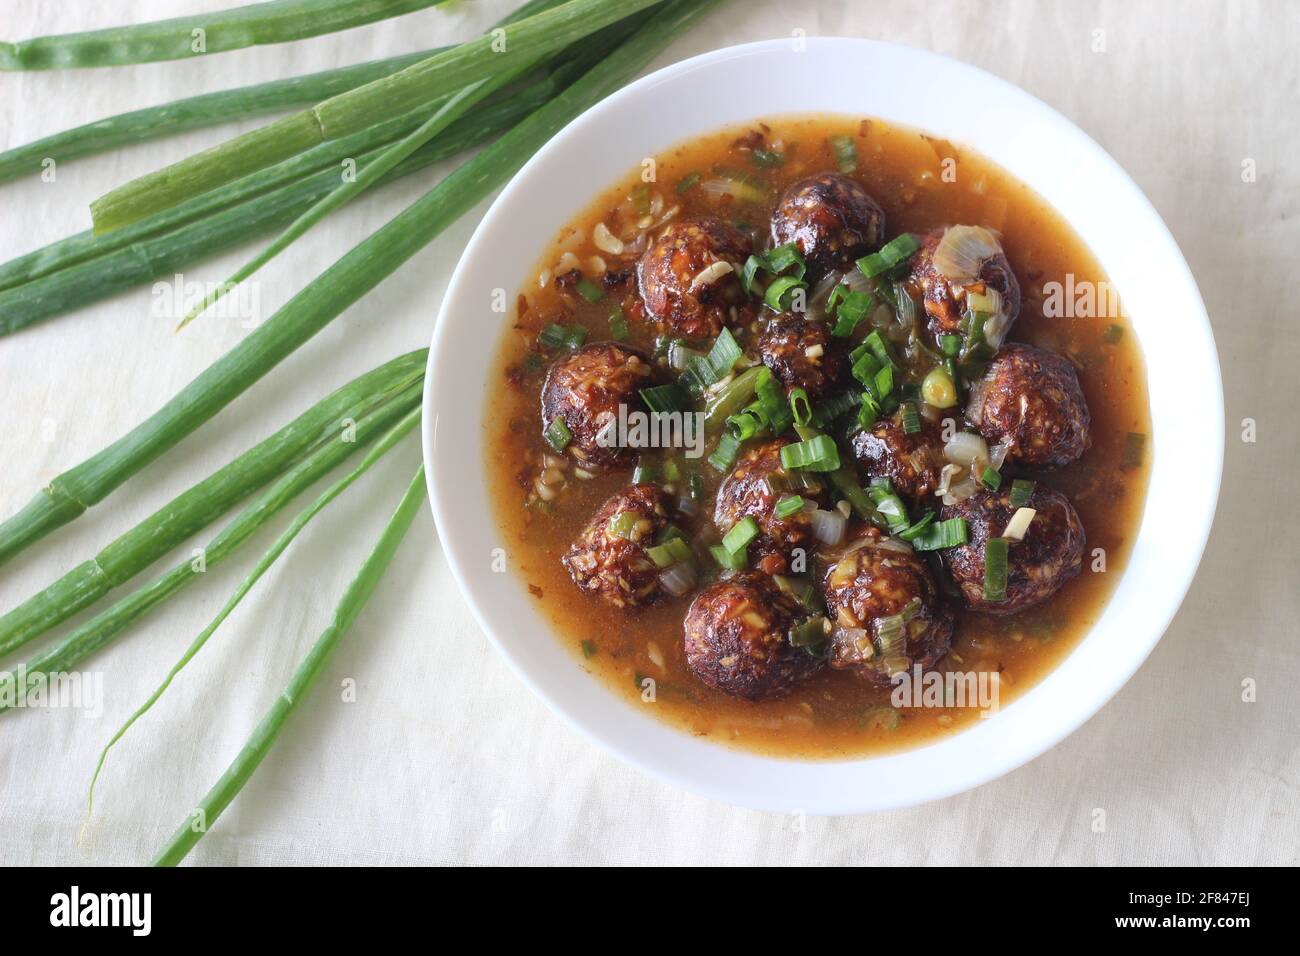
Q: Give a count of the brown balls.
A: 12